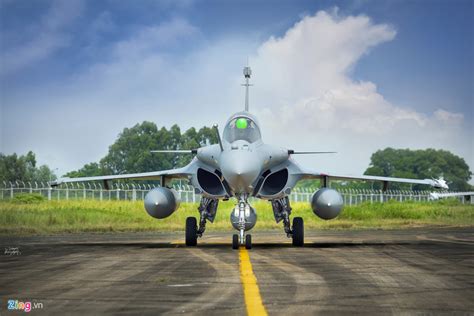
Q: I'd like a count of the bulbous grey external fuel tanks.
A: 3